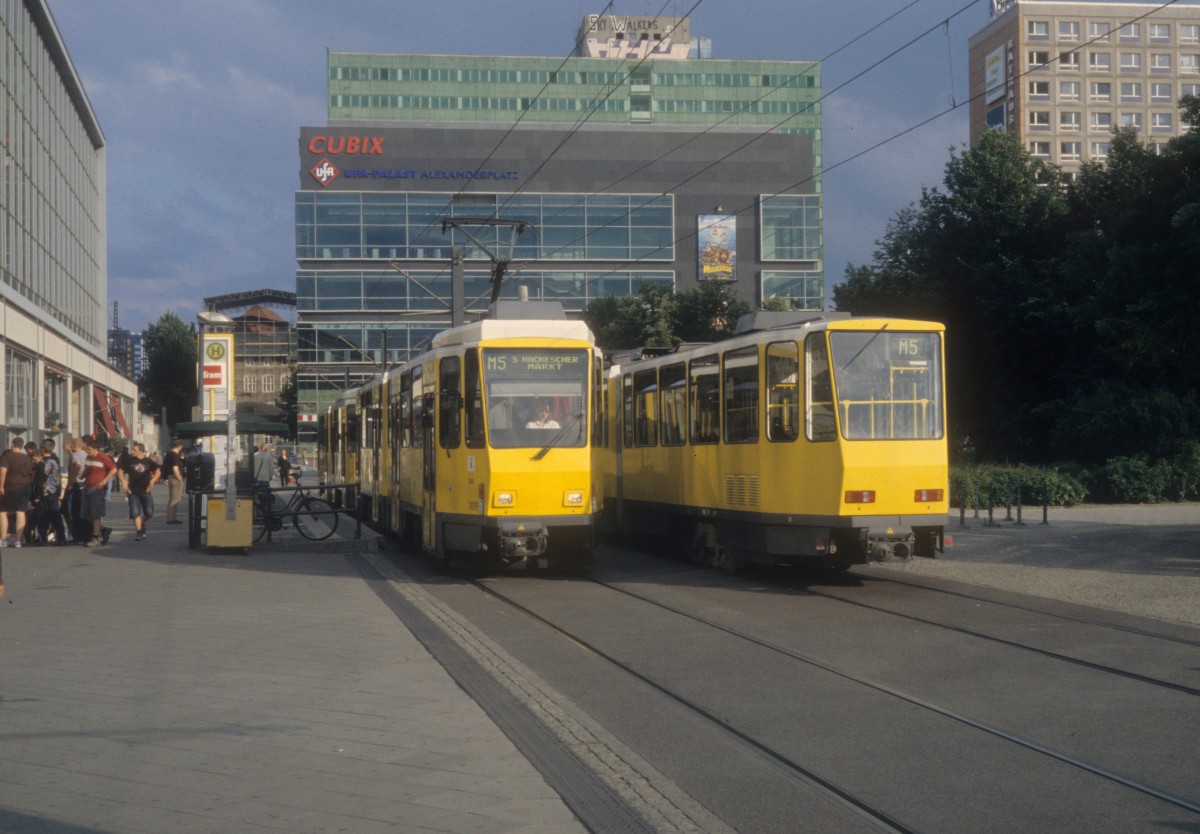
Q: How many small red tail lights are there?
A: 2